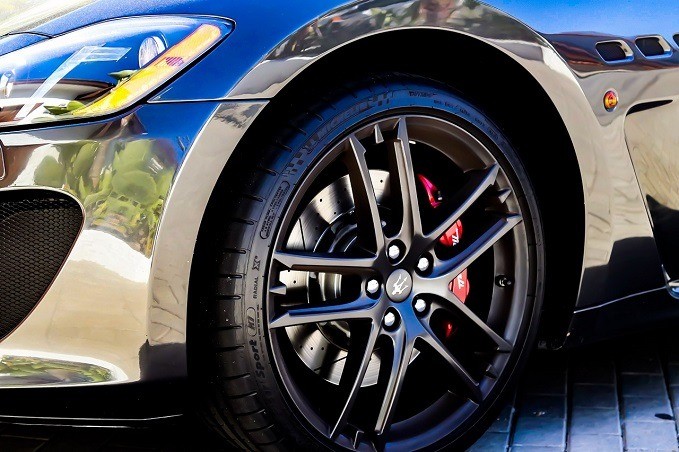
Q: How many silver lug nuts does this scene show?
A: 5